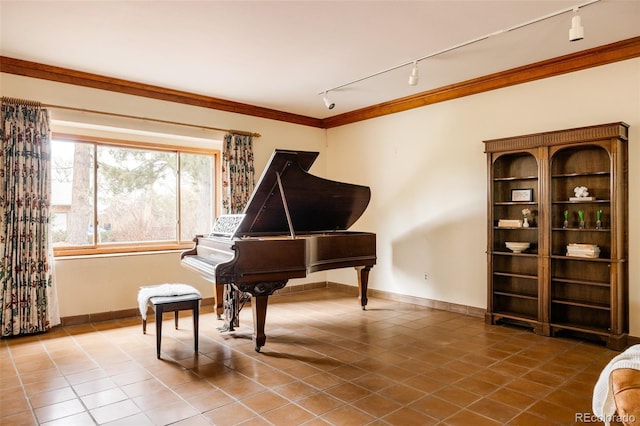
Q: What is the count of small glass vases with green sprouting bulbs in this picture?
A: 3